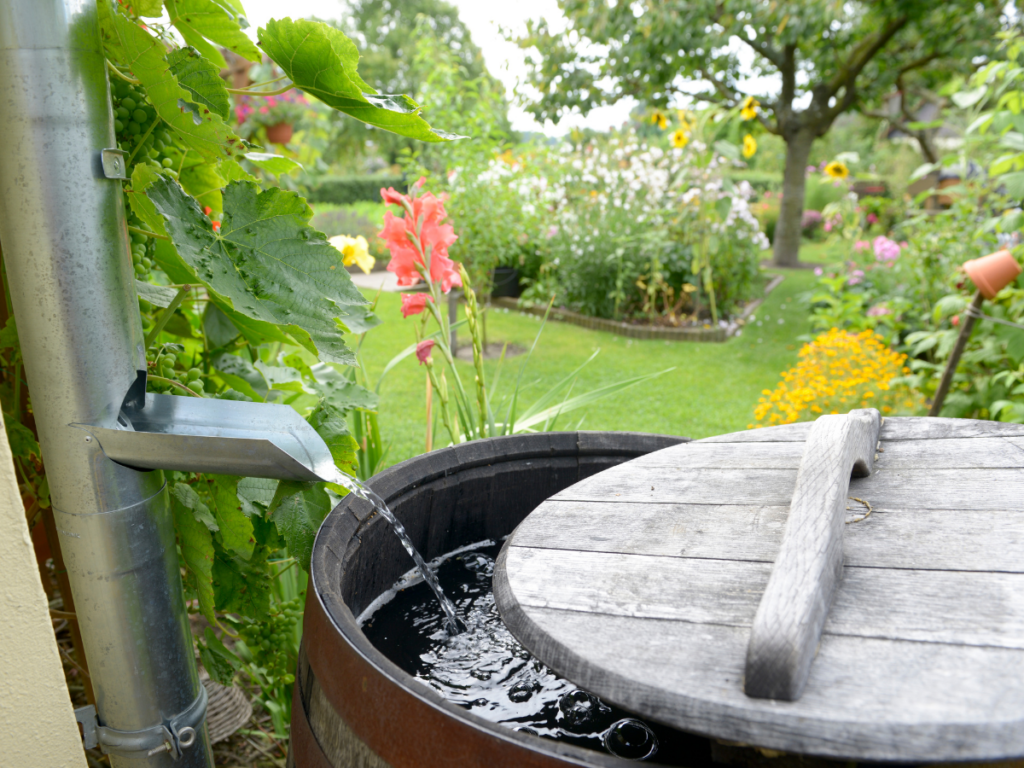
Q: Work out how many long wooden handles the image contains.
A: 1